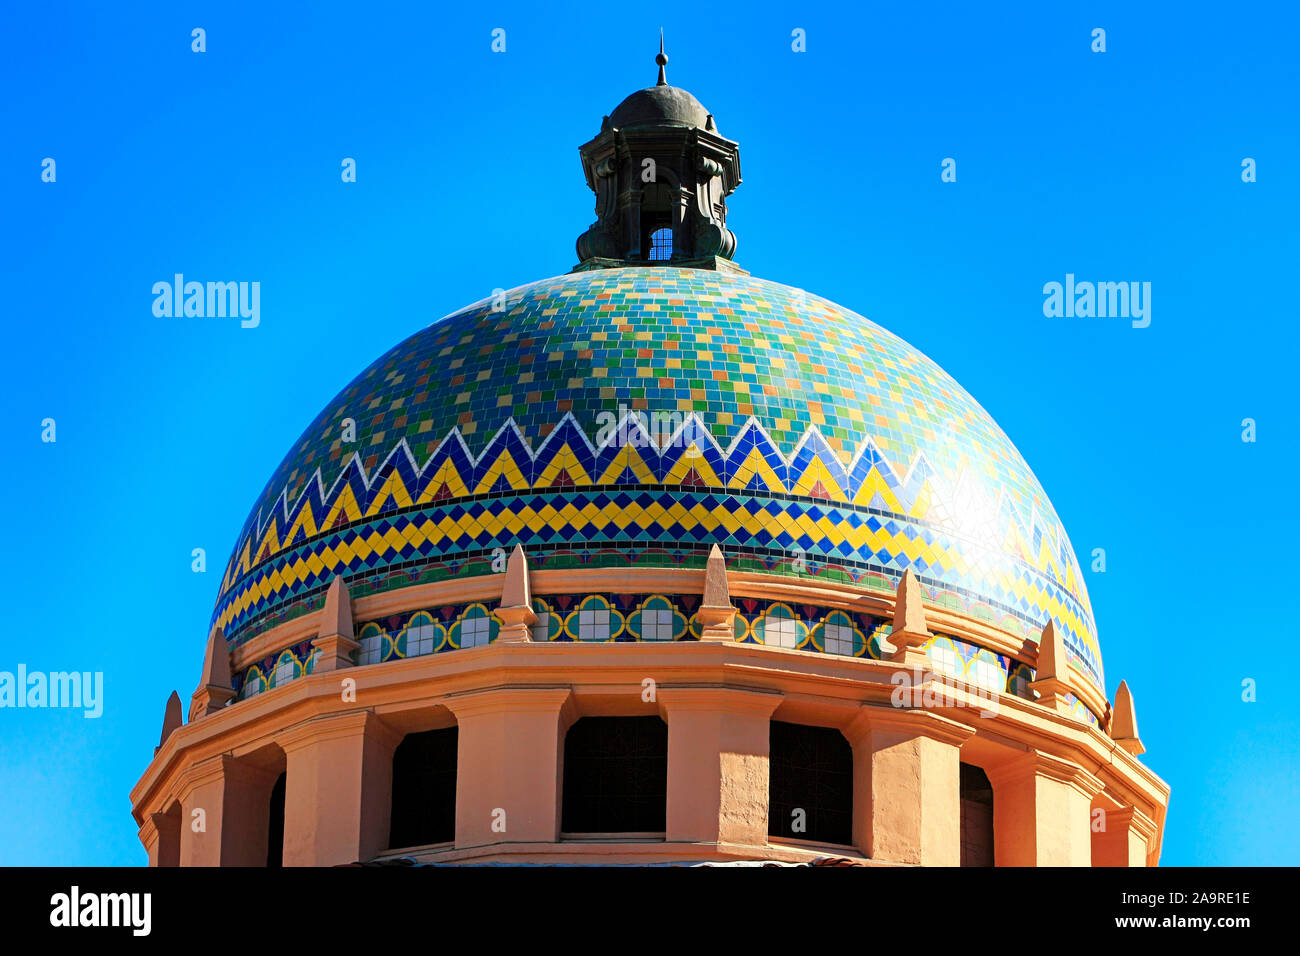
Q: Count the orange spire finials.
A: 8